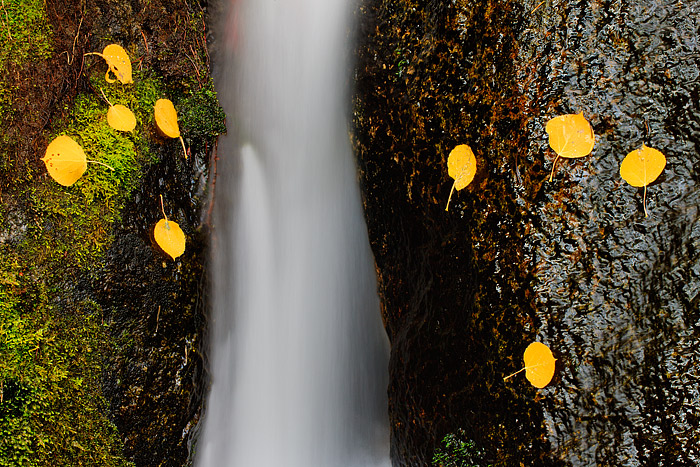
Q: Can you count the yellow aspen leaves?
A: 9